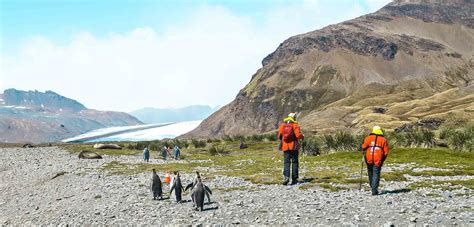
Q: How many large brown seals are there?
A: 2